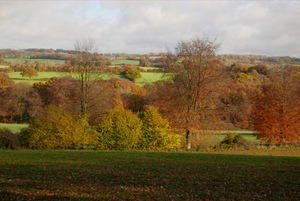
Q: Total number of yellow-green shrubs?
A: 3